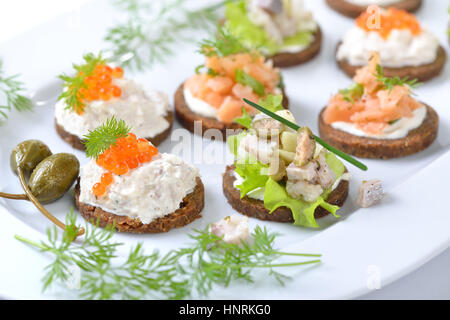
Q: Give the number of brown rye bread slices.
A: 8